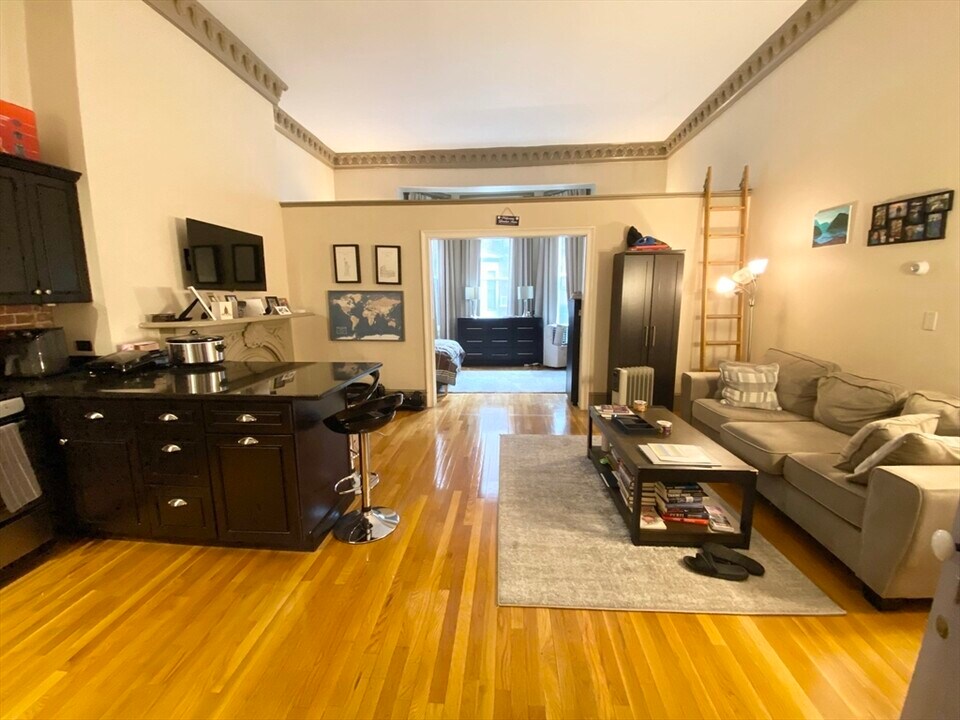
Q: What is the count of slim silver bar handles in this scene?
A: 11